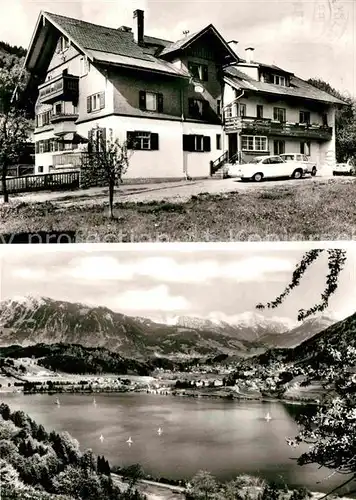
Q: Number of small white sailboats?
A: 6